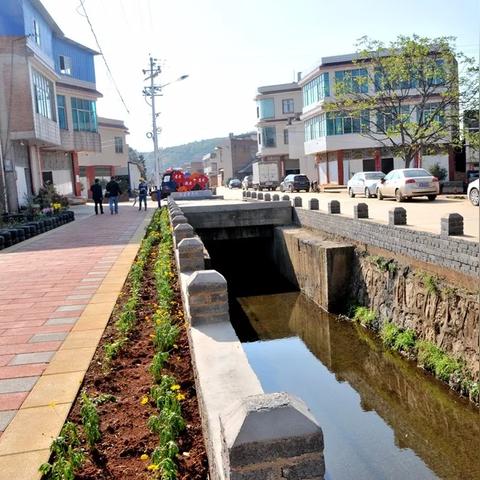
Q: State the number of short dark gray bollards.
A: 13